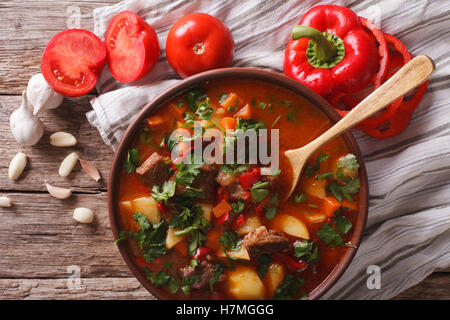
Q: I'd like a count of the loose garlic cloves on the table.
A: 7